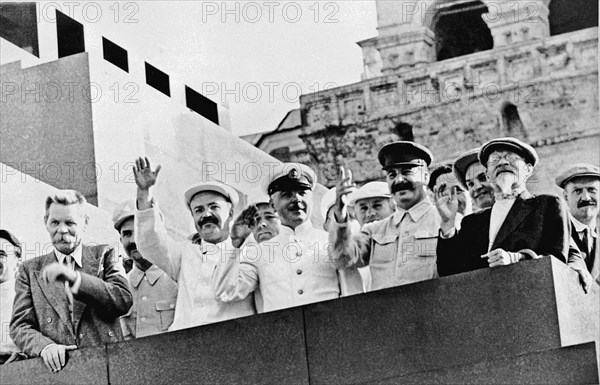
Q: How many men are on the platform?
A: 13